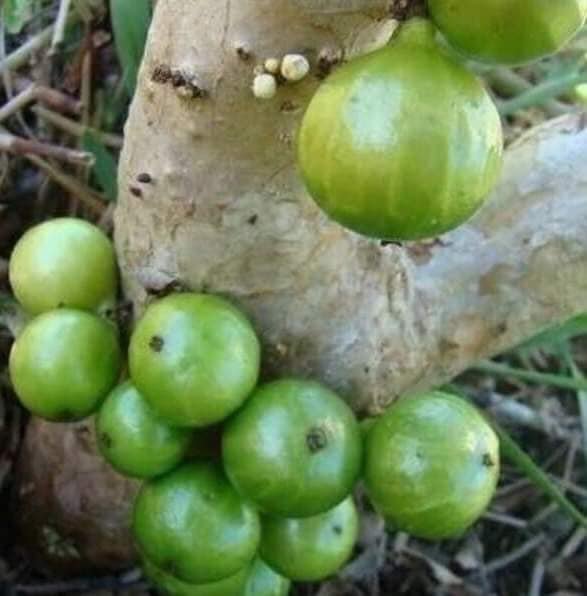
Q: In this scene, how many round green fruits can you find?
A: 12